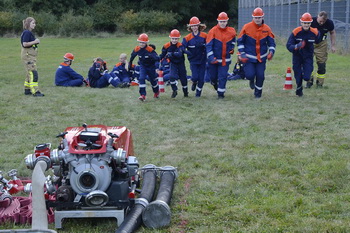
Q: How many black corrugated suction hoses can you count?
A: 2